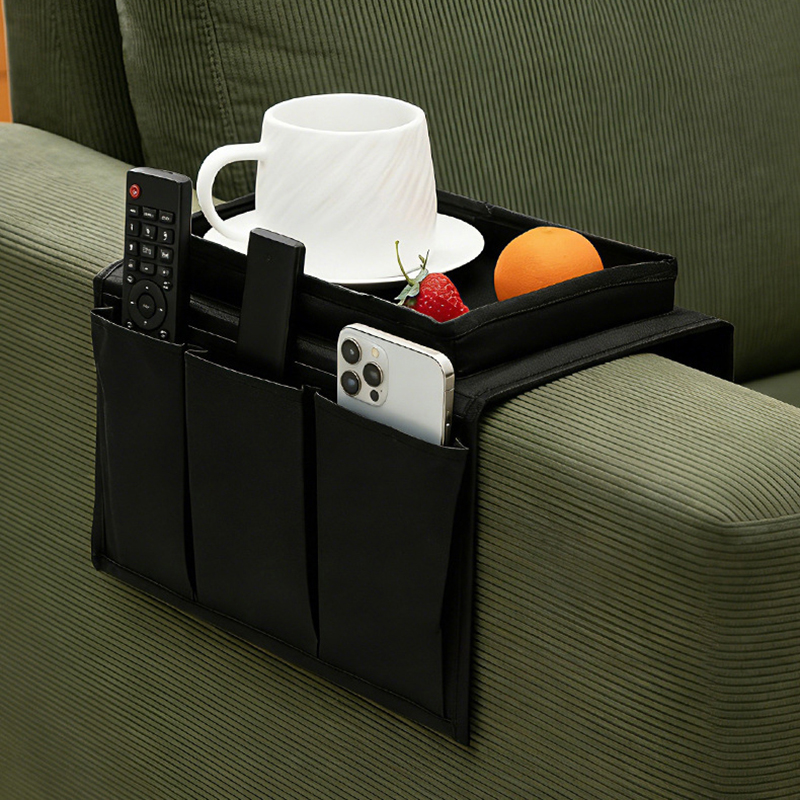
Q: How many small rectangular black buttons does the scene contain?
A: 12